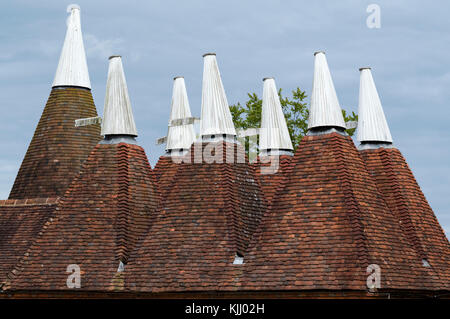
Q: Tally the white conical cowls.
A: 7